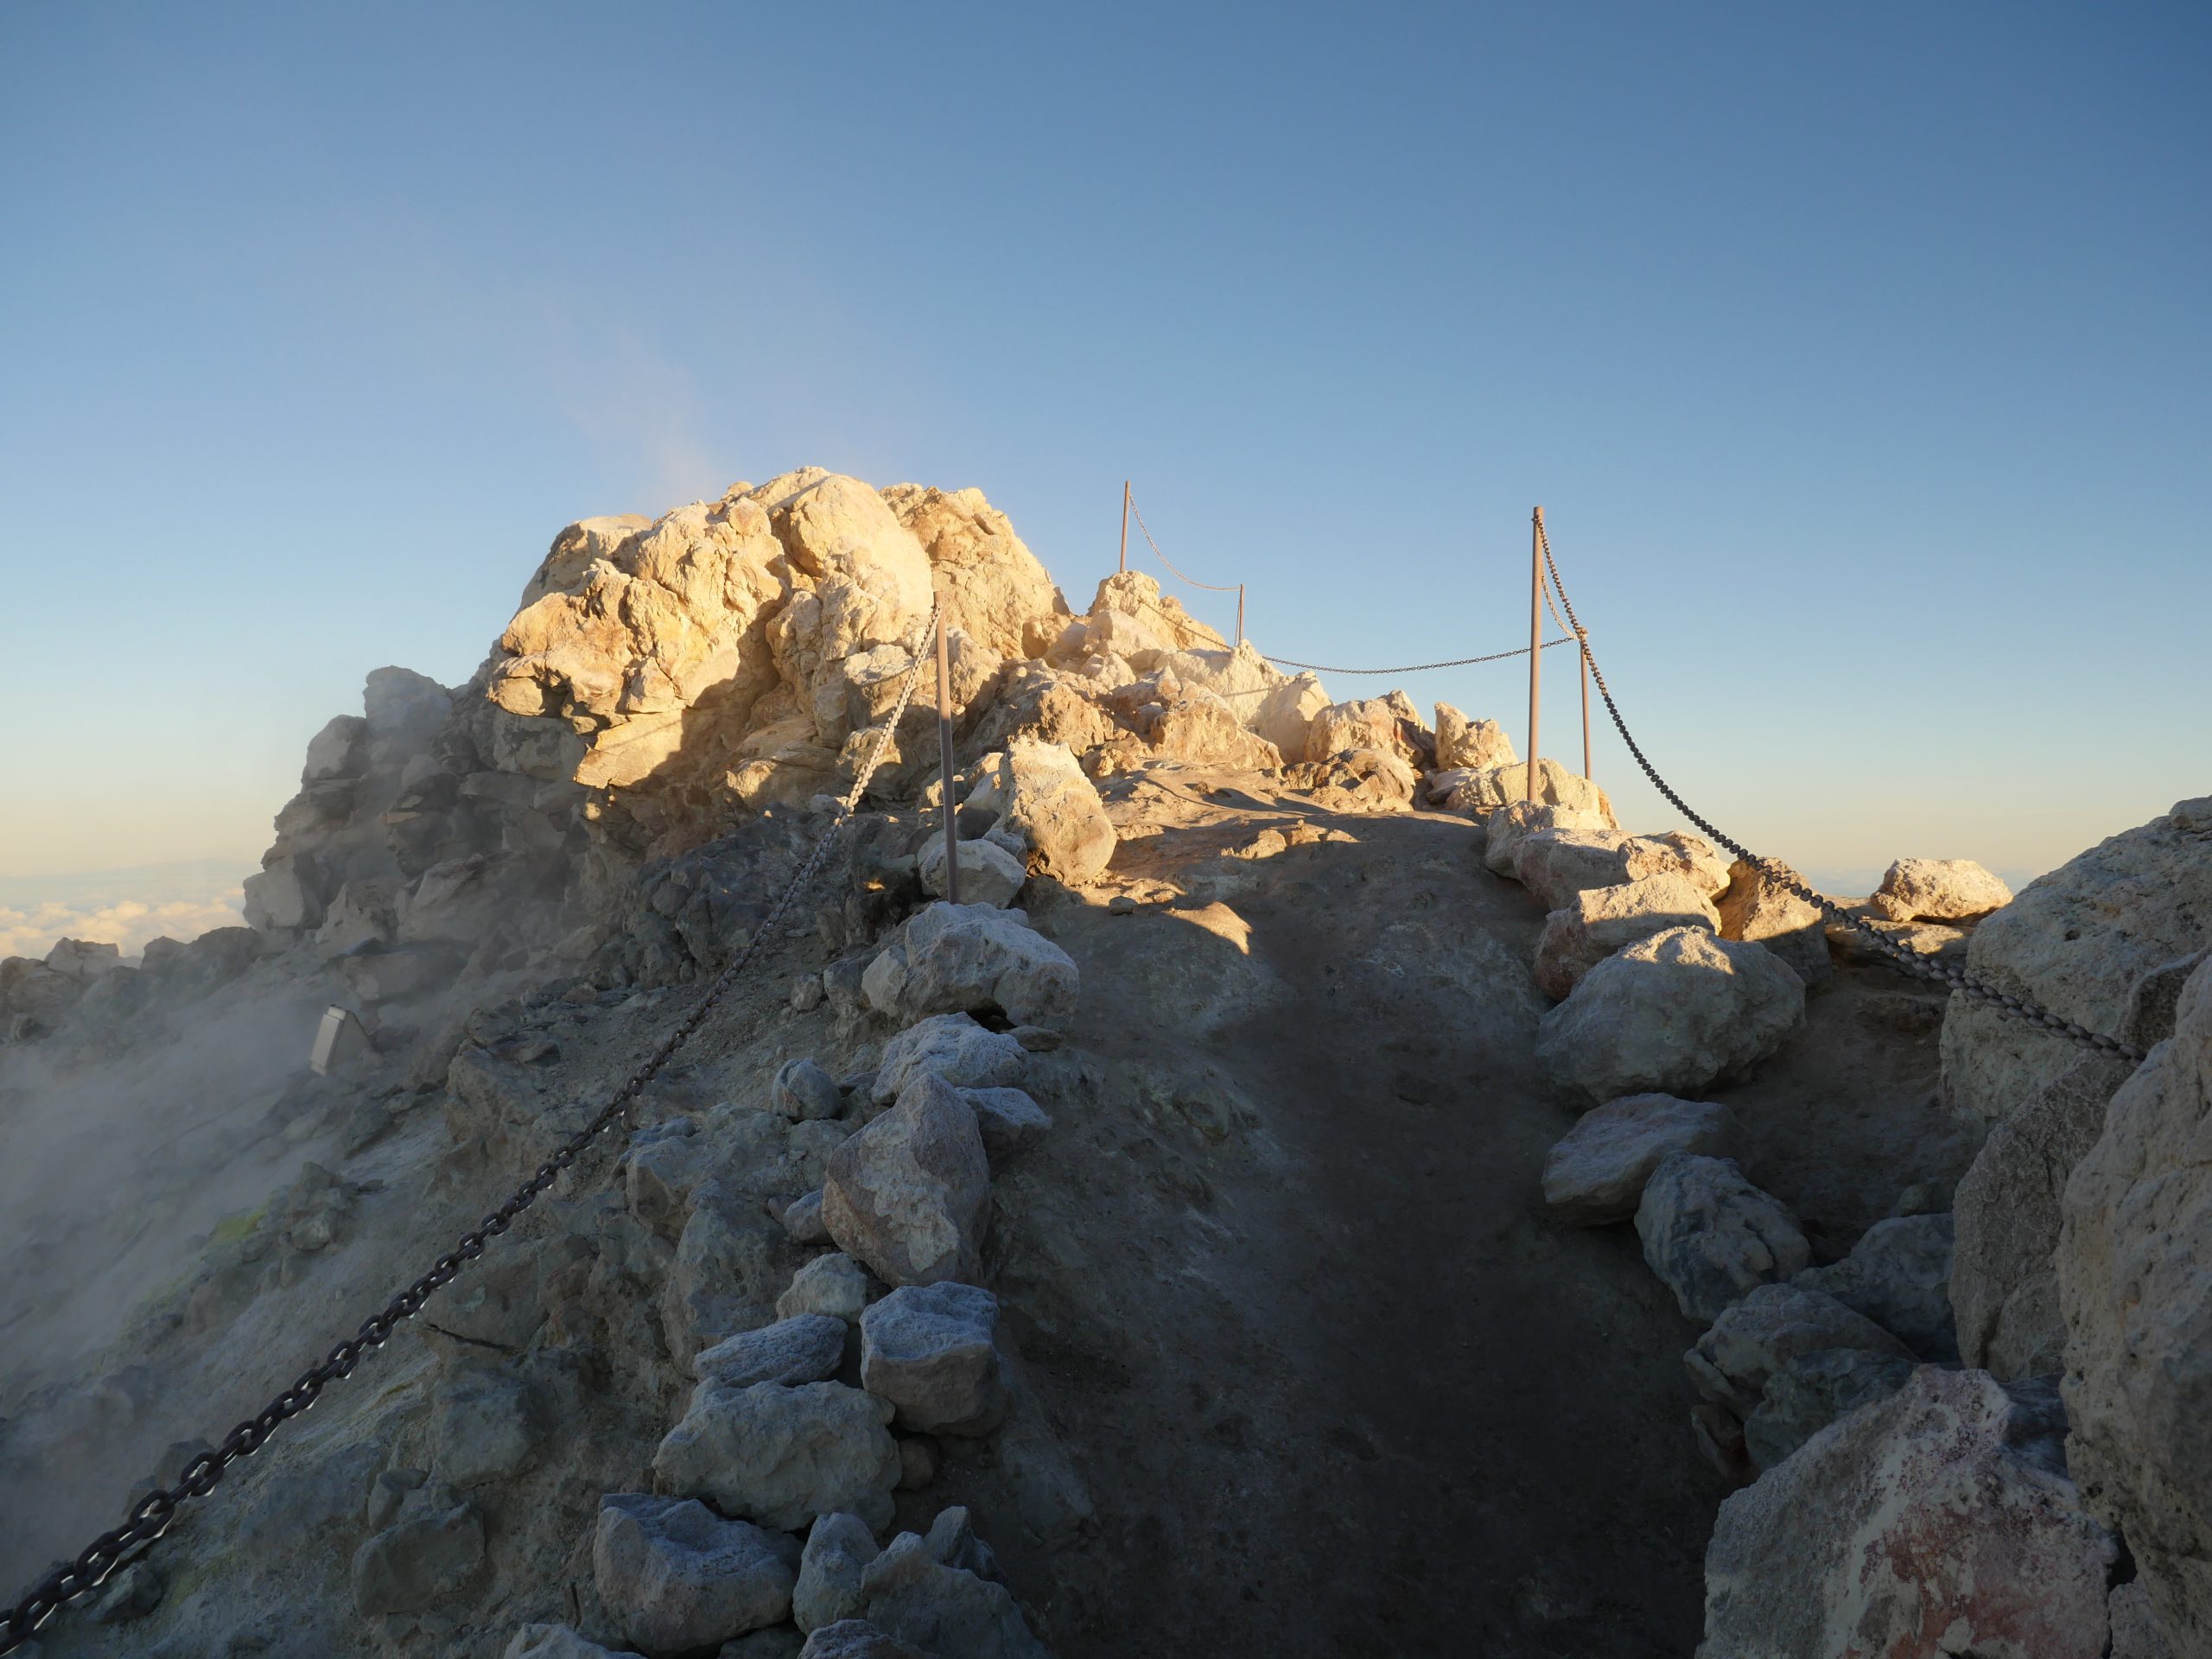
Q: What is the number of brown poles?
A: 5